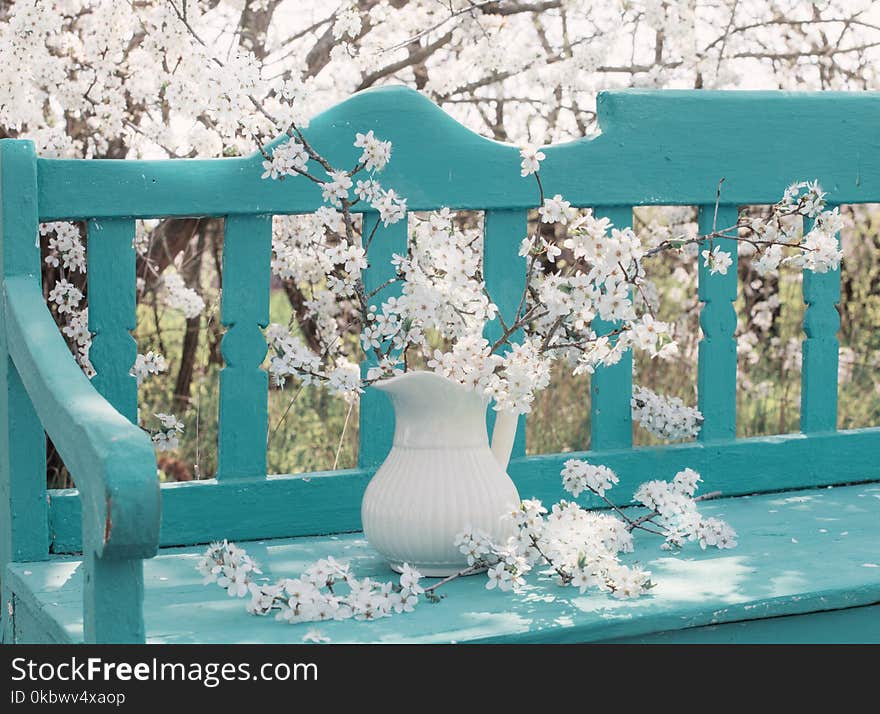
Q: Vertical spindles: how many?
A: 7